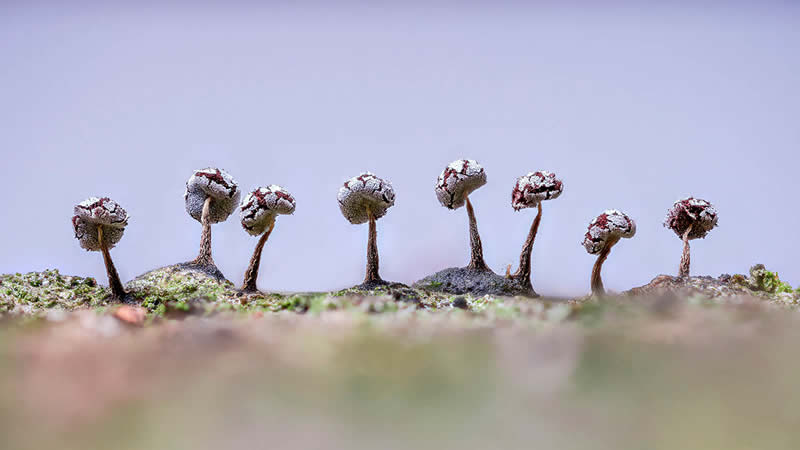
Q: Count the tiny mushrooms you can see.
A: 8